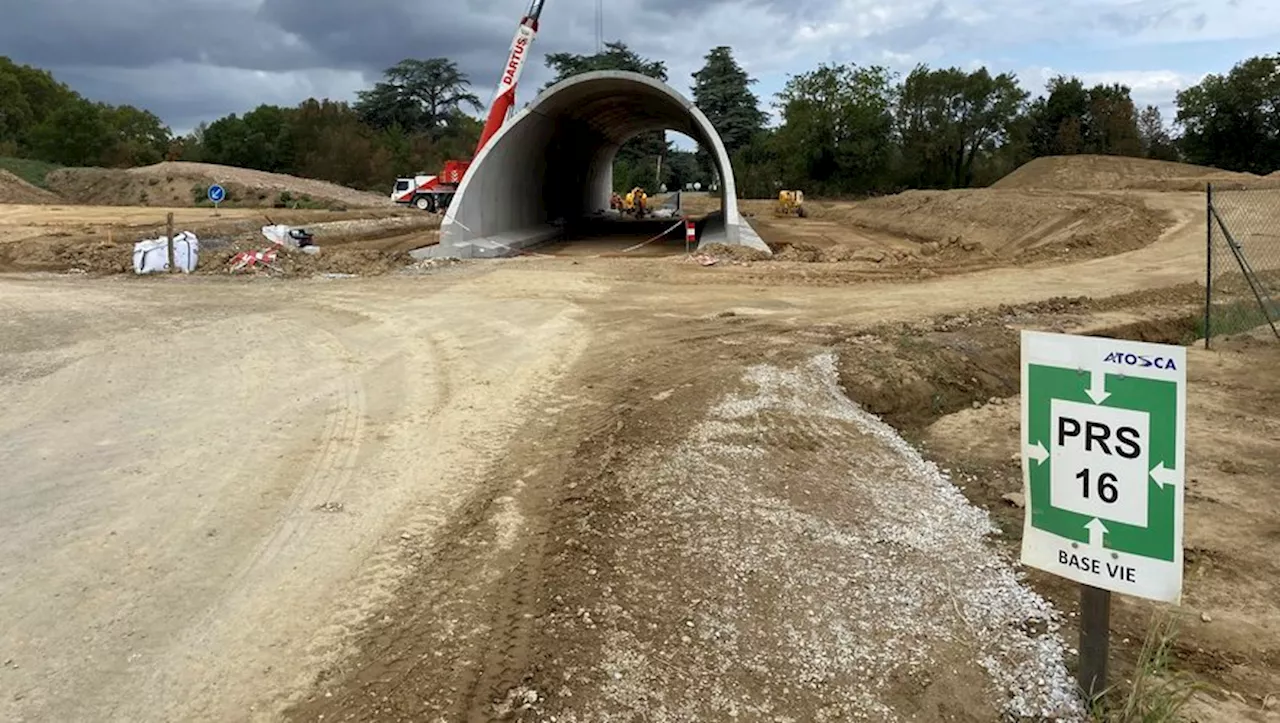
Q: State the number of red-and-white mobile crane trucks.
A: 1